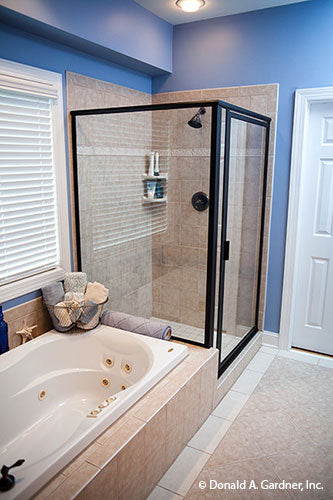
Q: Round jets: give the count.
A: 5